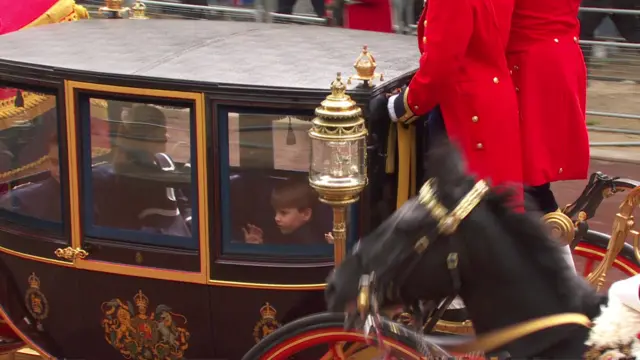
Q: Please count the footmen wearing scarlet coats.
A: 2